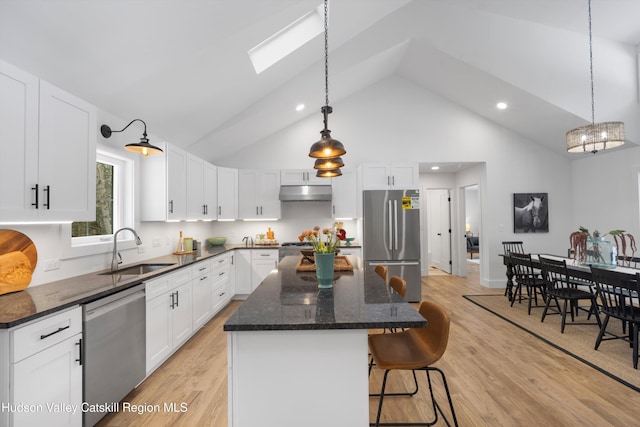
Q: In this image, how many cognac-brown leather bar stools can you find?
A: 3